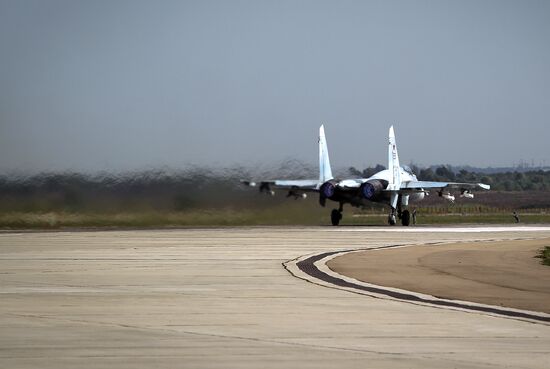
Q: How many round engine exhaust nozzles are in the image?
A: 2